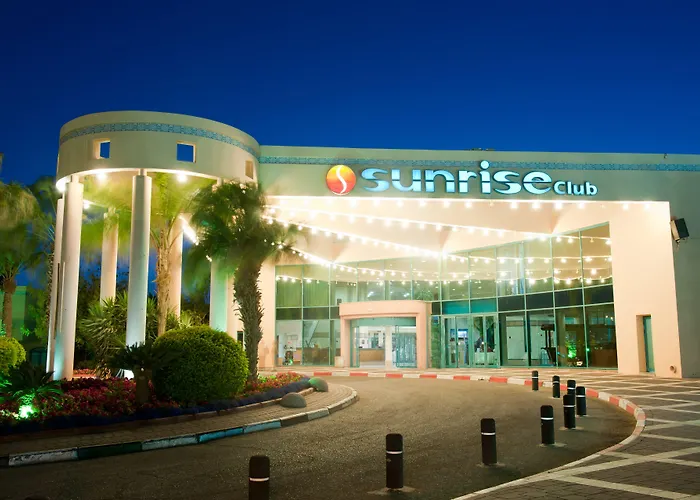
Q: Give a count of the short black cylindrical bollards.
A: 9